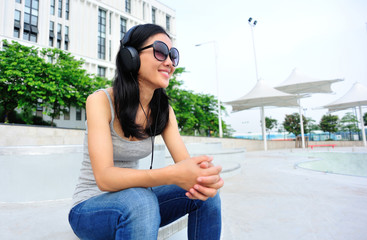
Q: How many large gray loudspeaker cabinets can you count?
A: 0